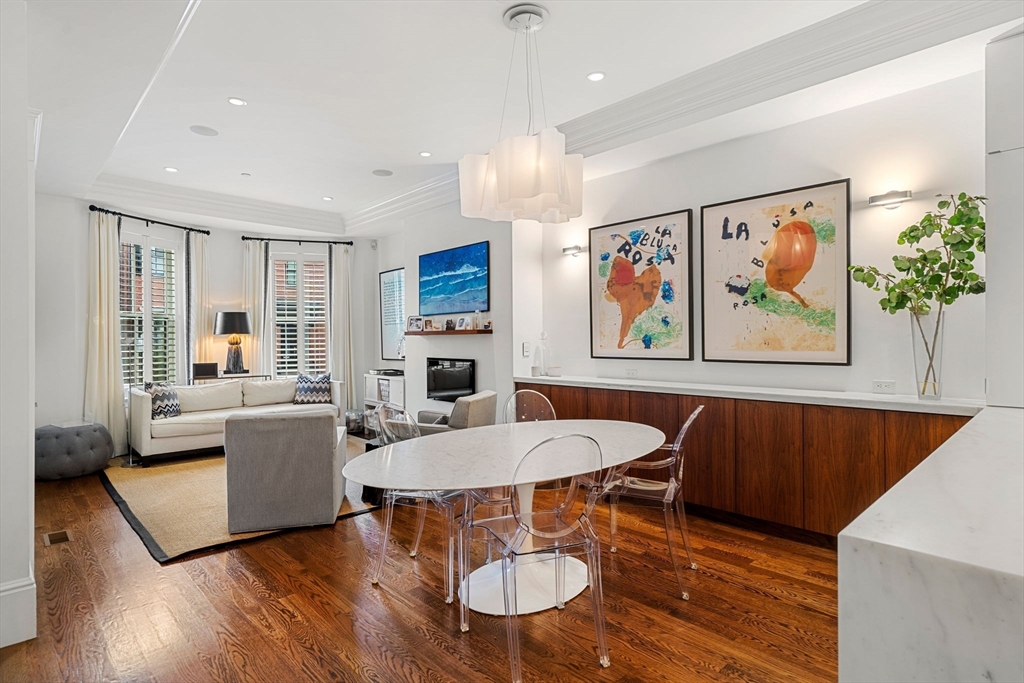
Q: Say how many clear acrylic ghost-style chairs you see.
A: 4